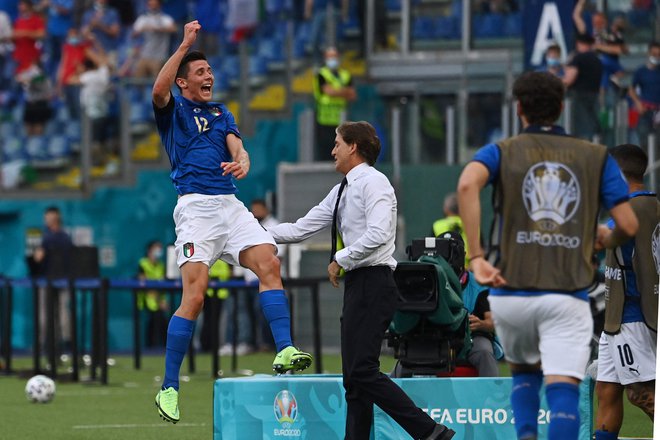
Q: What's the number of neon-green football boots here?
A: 2